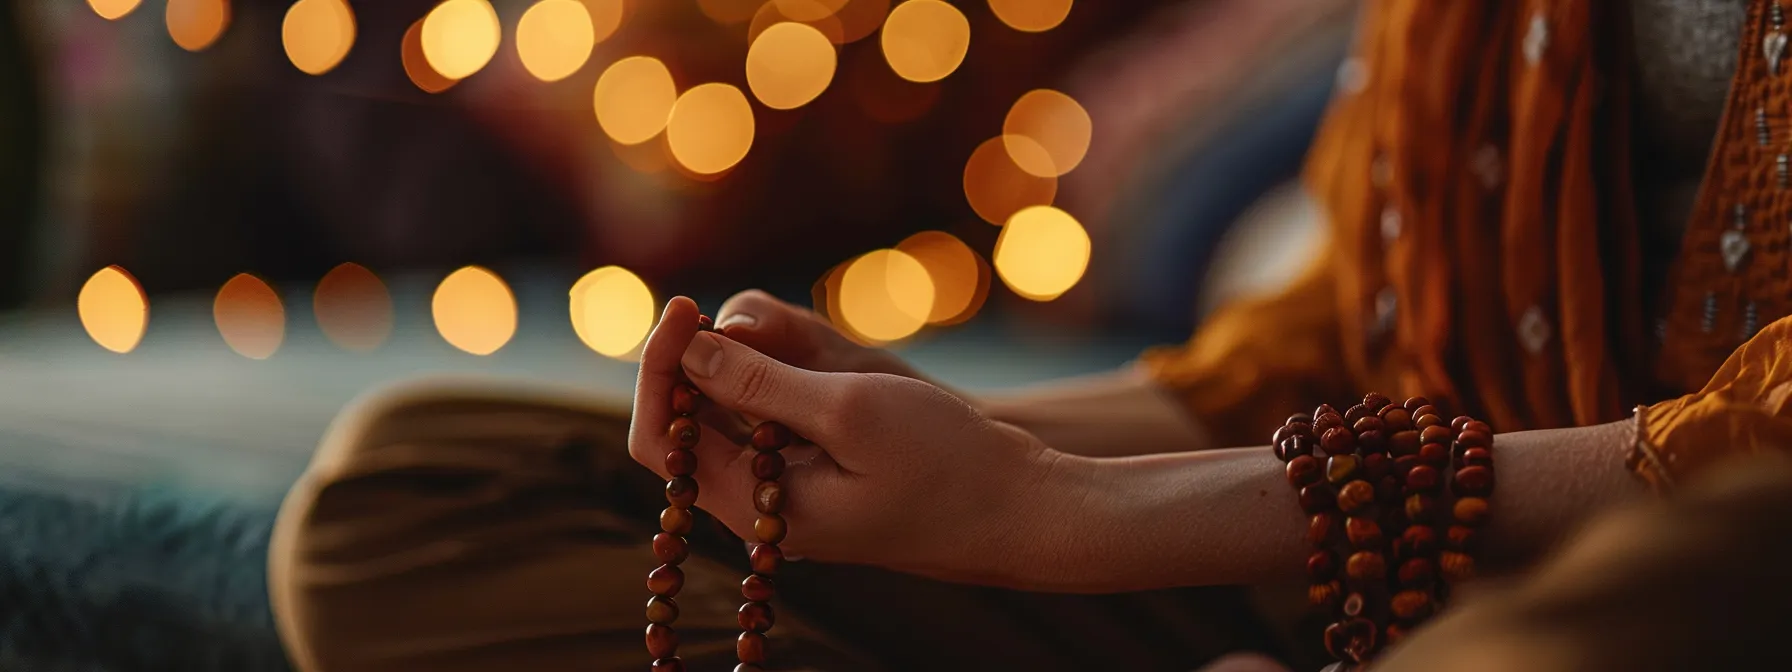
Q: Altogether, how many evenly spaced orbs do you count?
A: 5